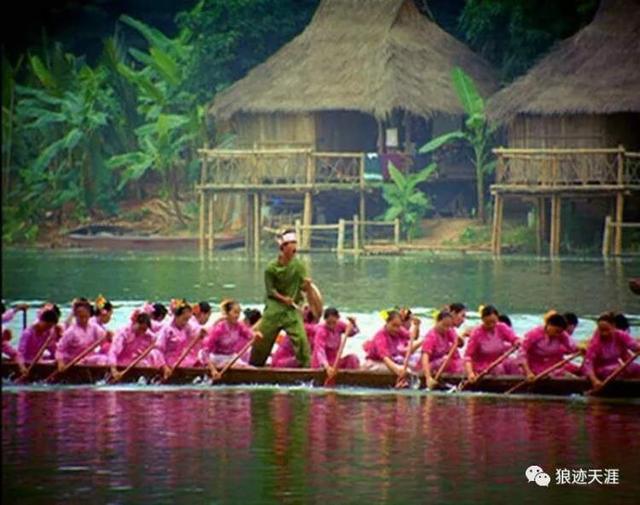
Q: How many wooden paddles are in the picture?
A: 11